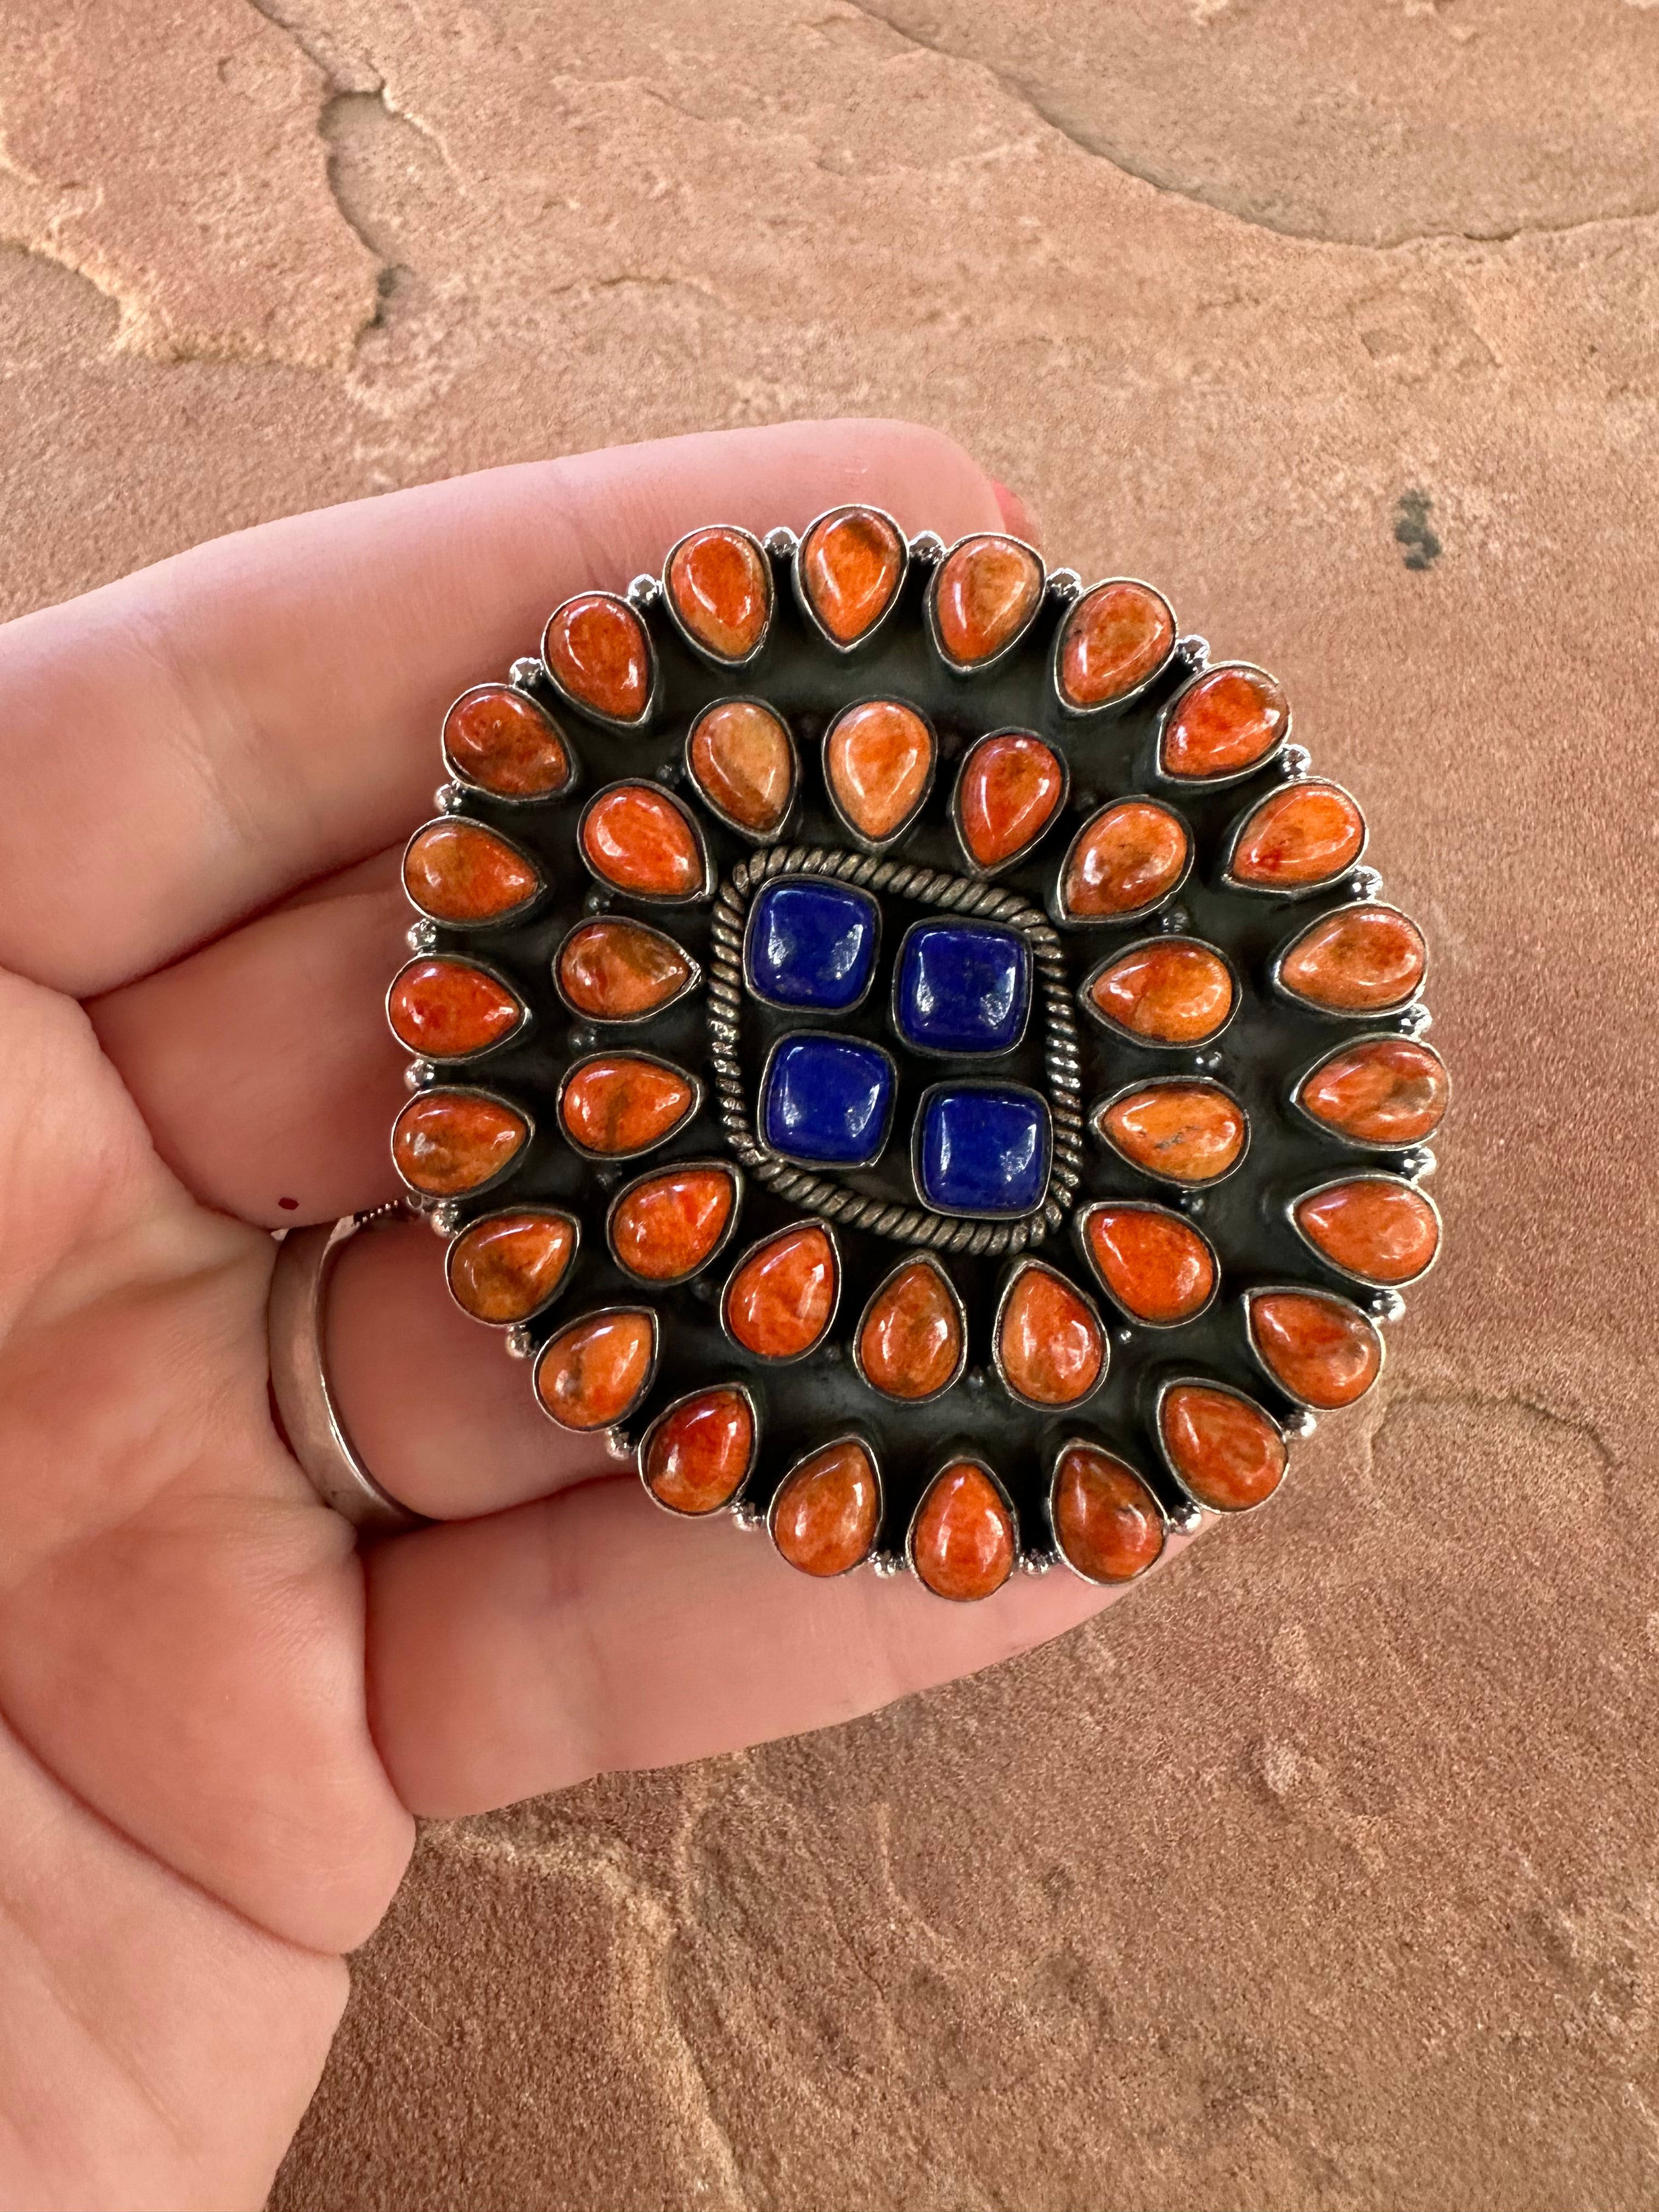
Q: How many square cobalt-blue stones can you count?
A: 4